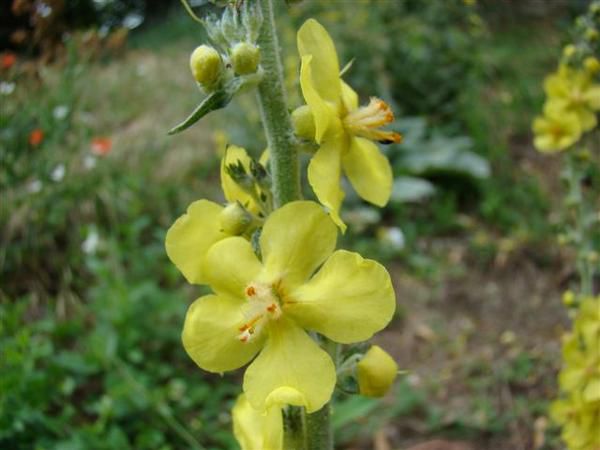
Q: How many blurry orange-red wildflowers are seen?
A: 3